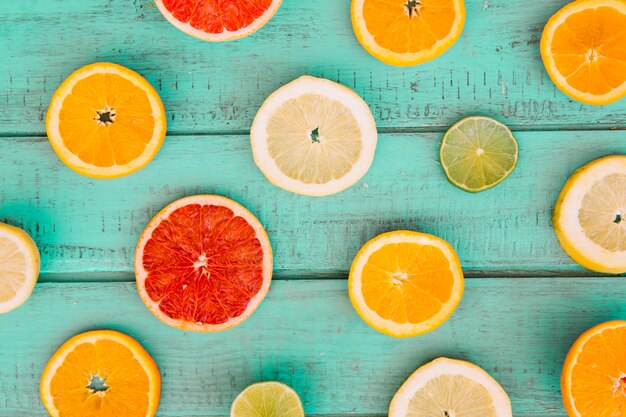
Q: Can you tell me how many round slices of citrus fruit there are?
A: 14